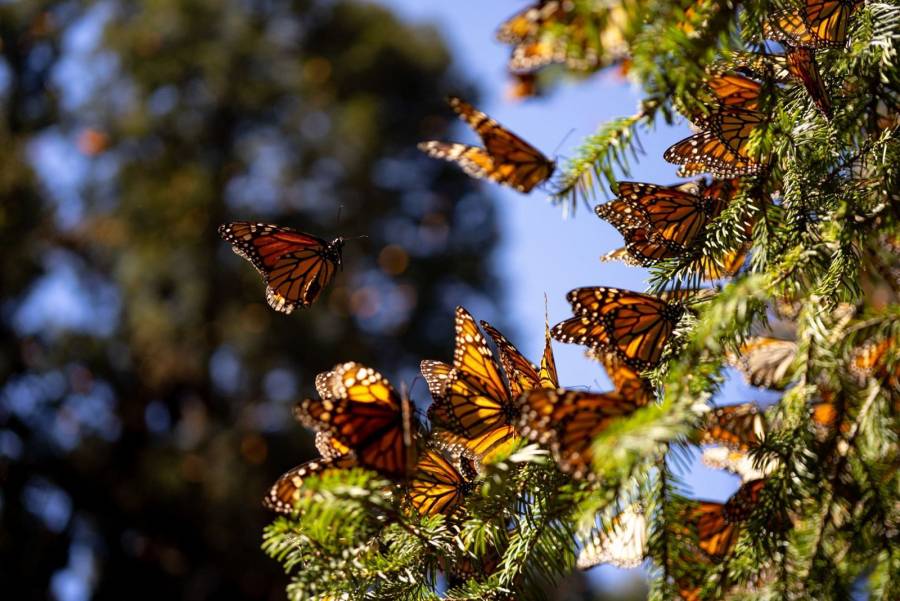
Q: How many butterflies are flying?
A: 2